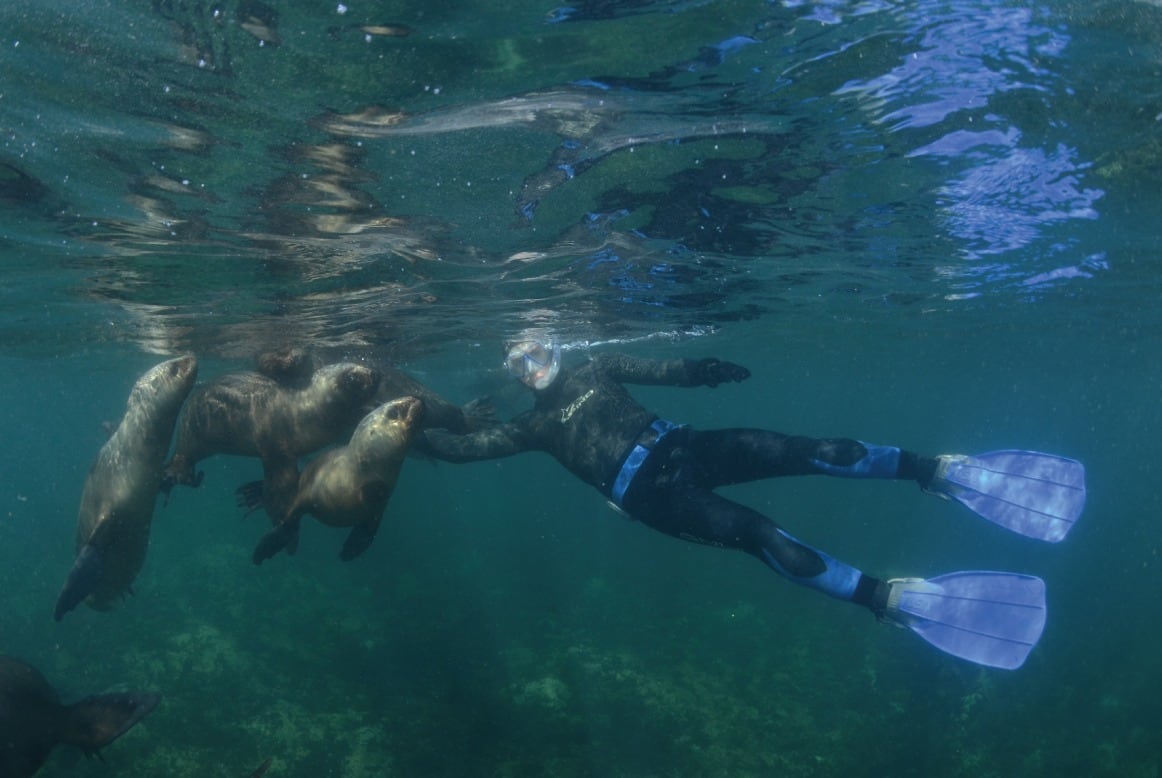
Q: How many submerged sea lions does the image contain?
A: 5